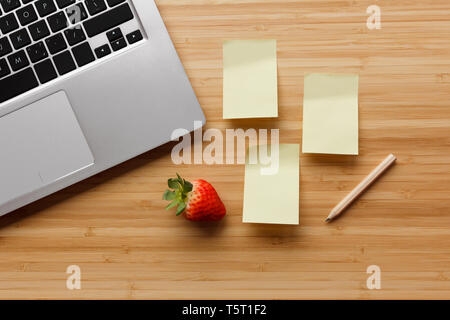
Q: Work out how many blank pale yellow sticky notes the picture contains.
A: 3